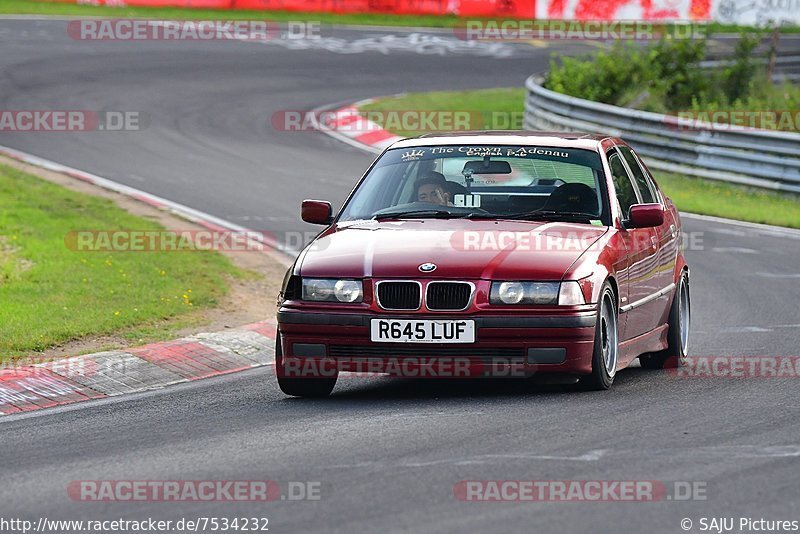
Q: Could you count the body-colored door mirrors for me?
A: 2